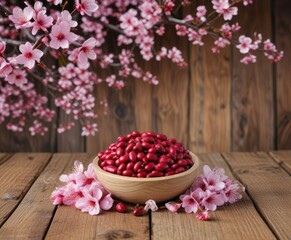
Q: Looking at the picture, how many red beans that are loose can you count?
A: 2